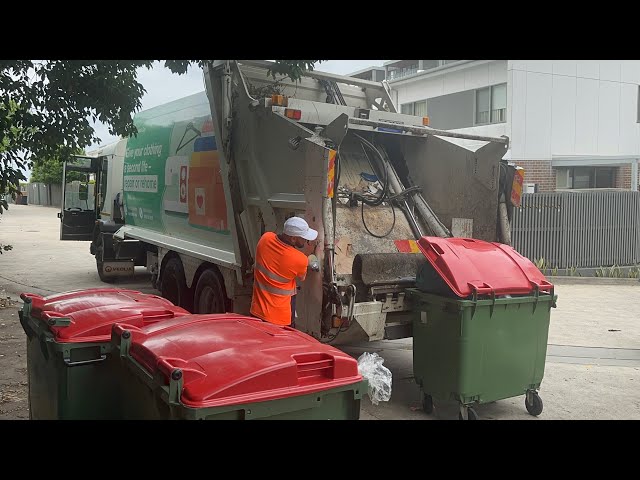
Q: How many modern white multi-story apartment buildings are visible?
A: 1